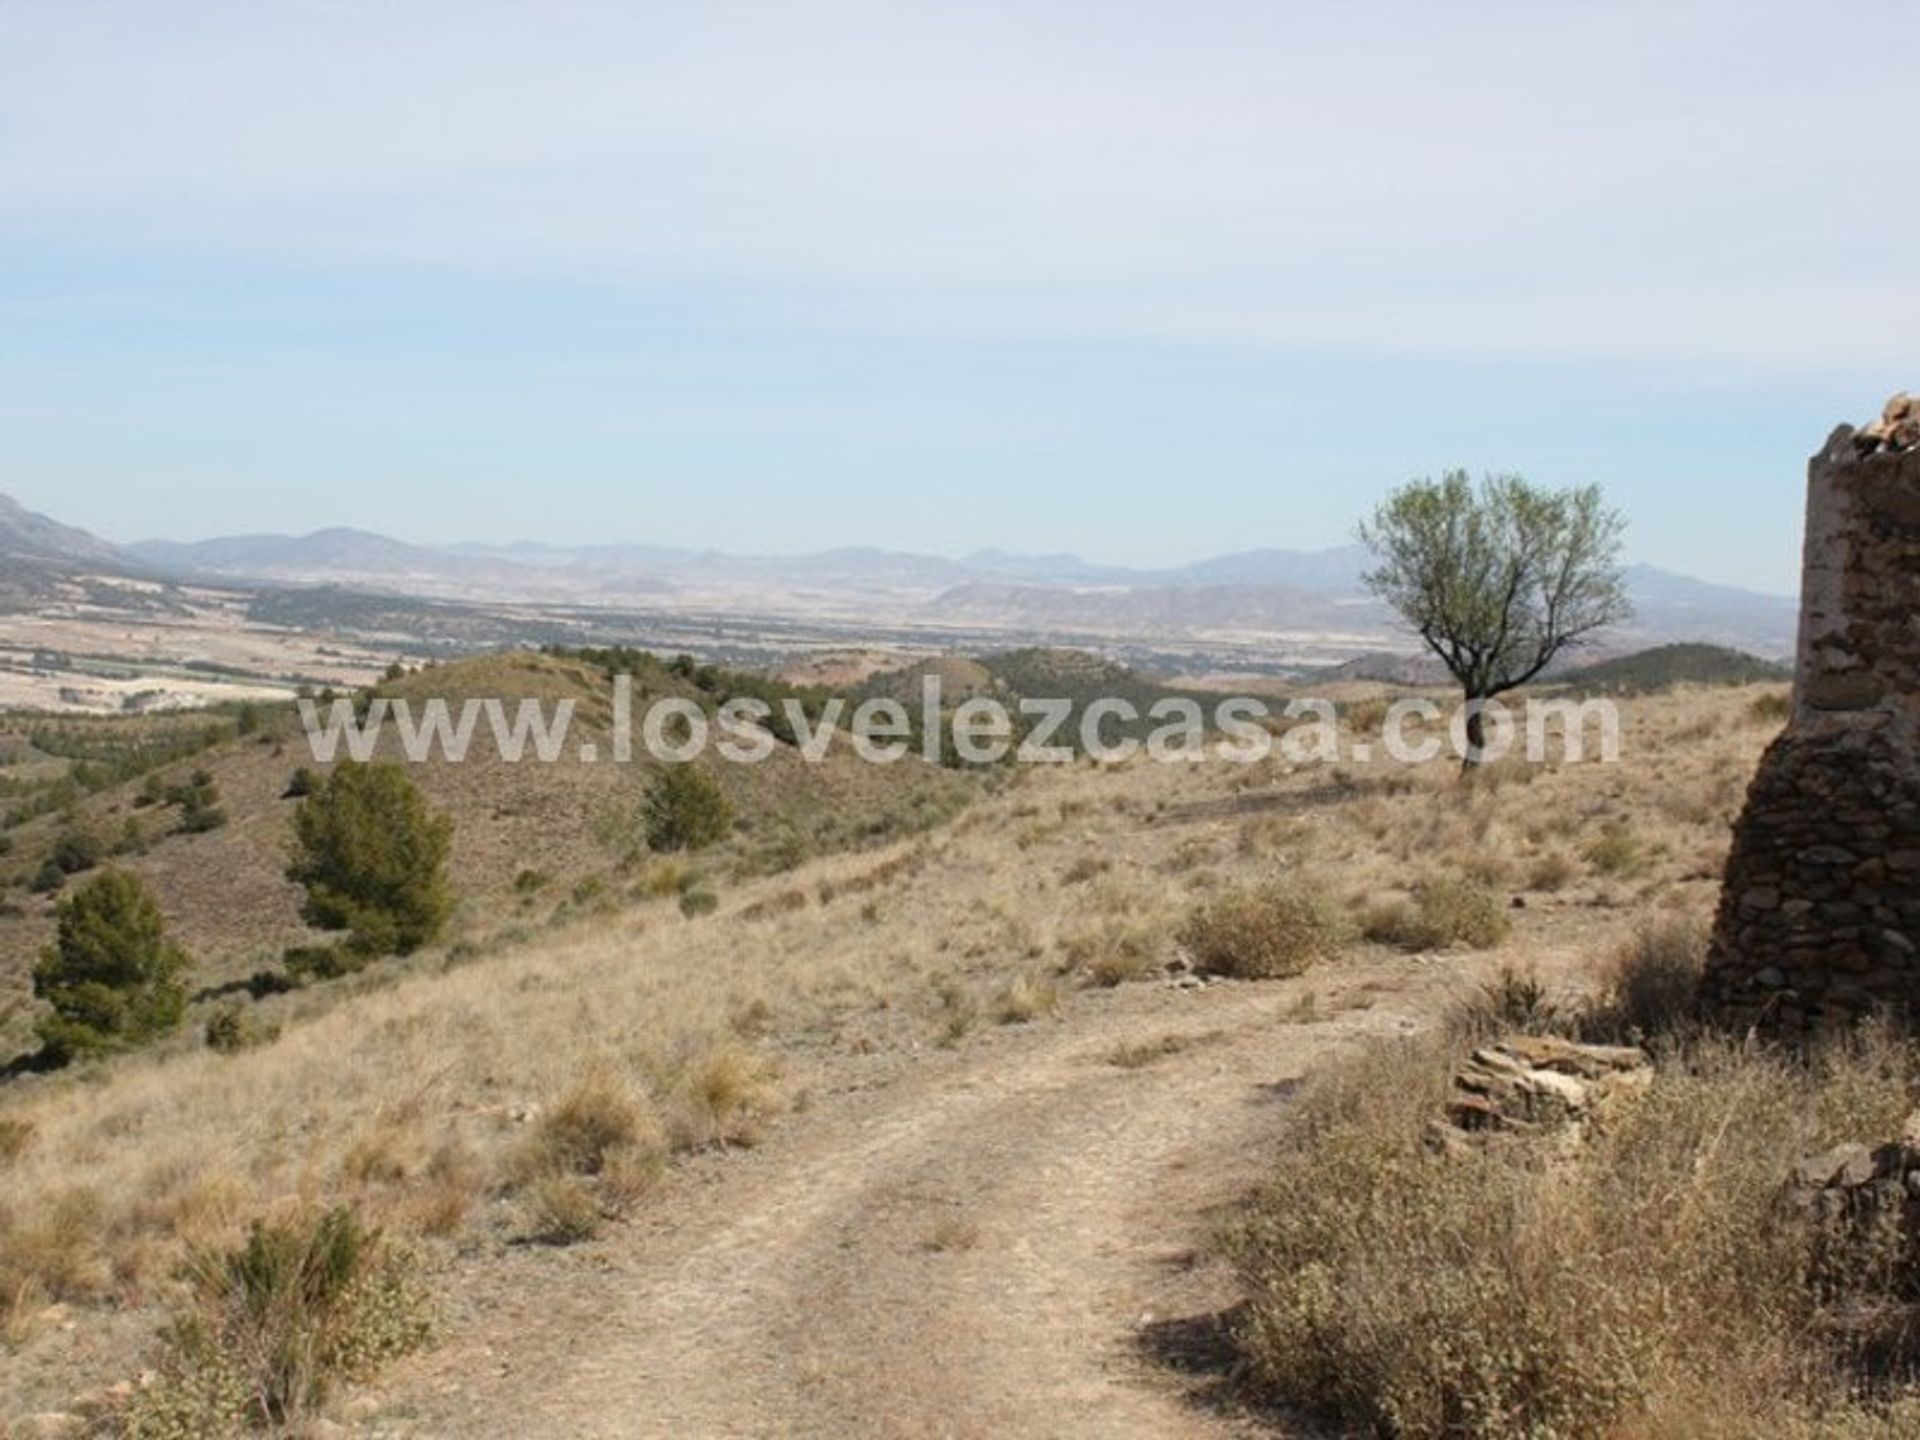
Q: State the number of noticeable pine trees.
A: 3